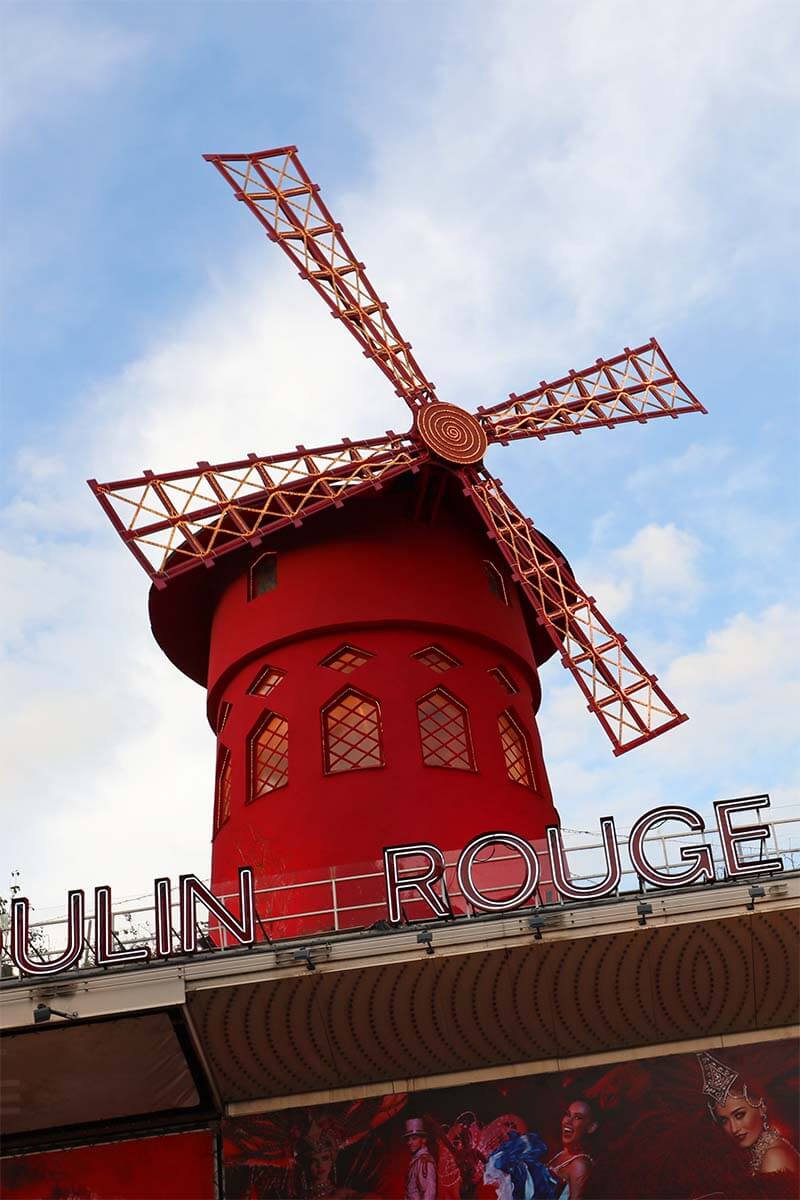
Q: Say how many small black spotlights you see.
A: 6